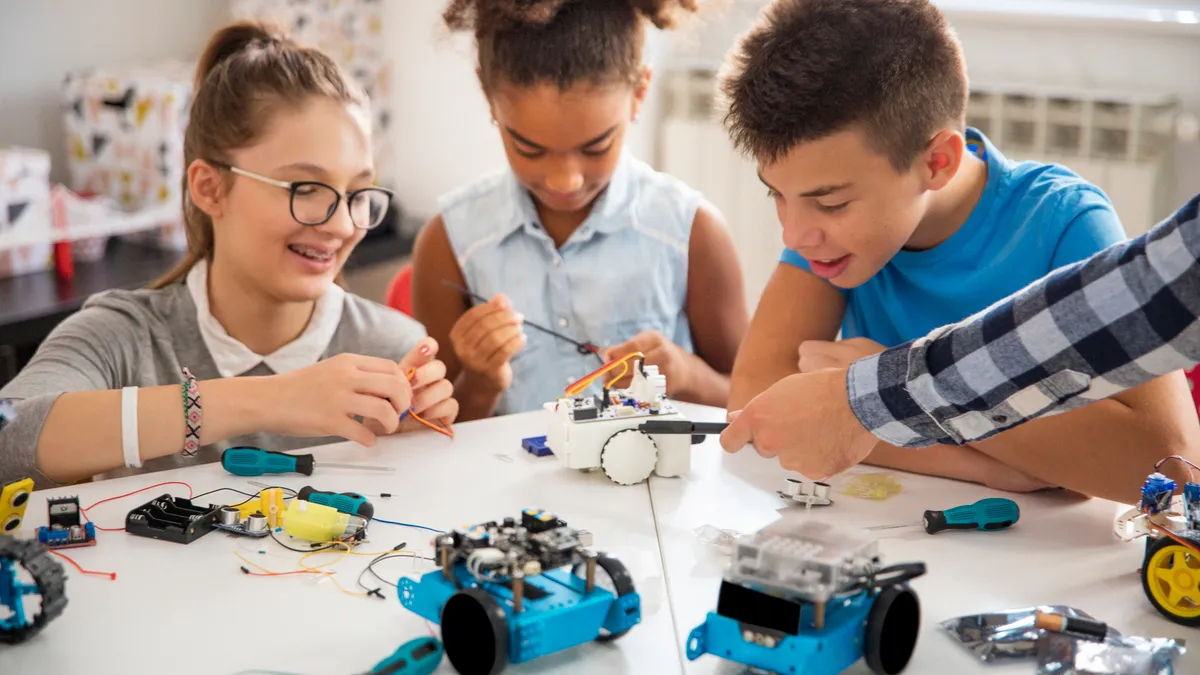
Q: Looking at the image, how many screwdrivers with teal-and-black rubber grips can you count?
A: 4